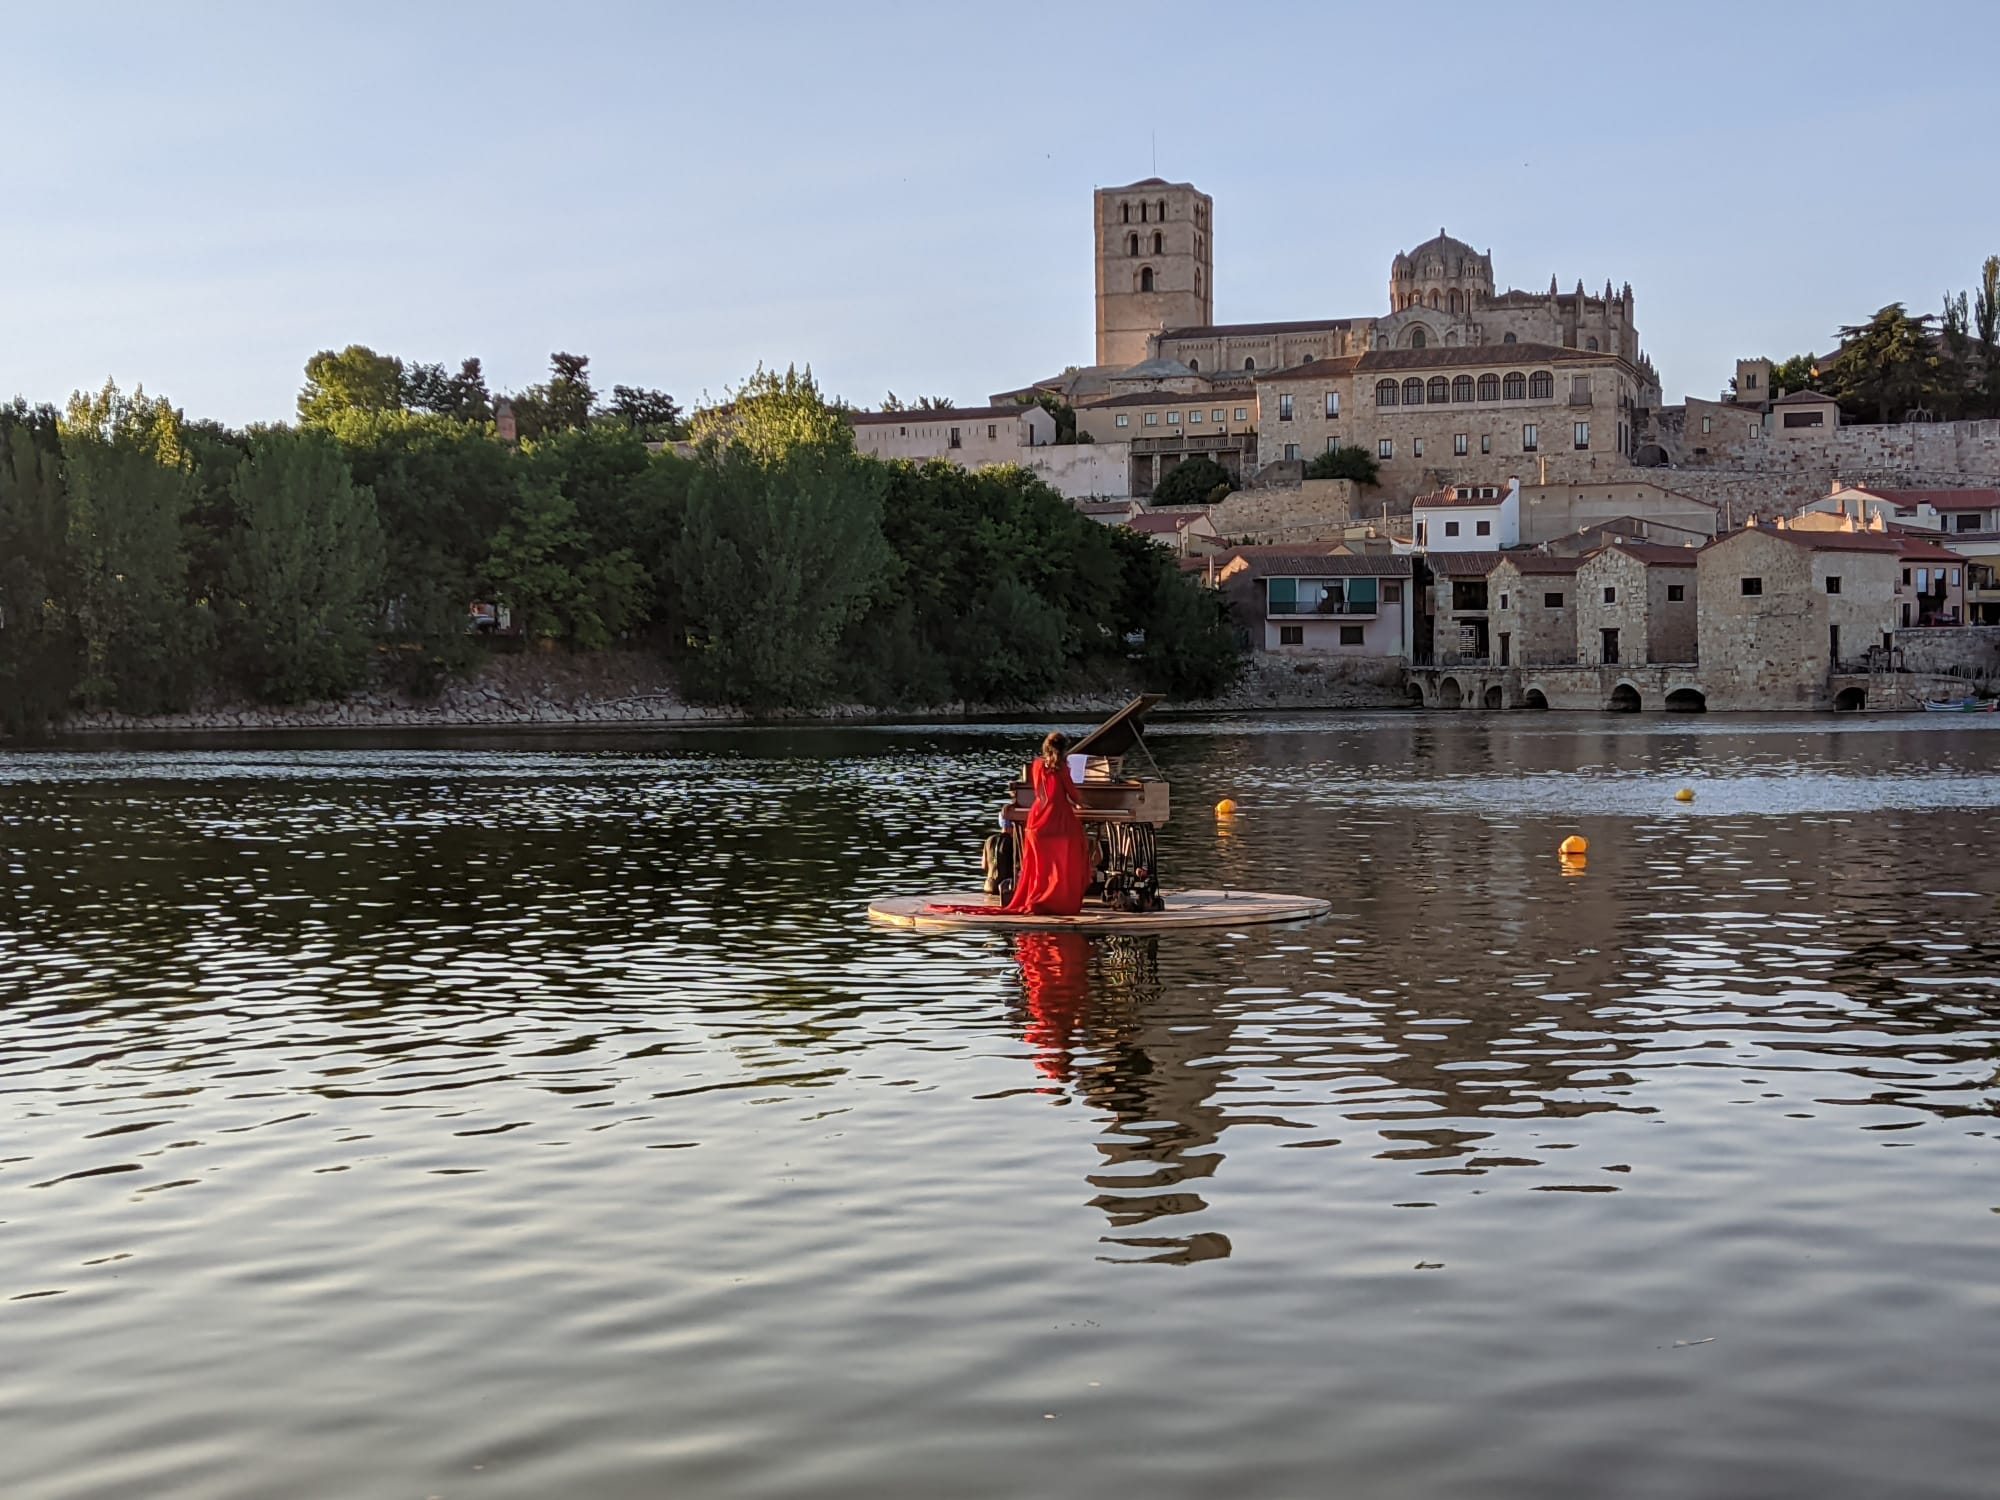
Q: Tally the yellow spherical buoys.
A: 3